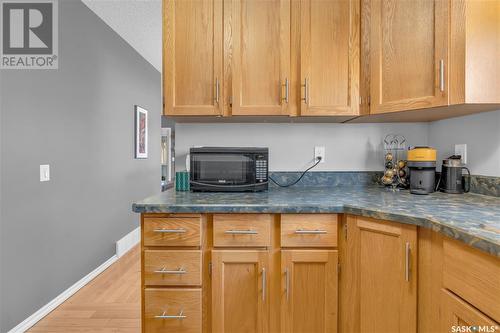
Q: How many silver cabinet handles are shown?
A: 12